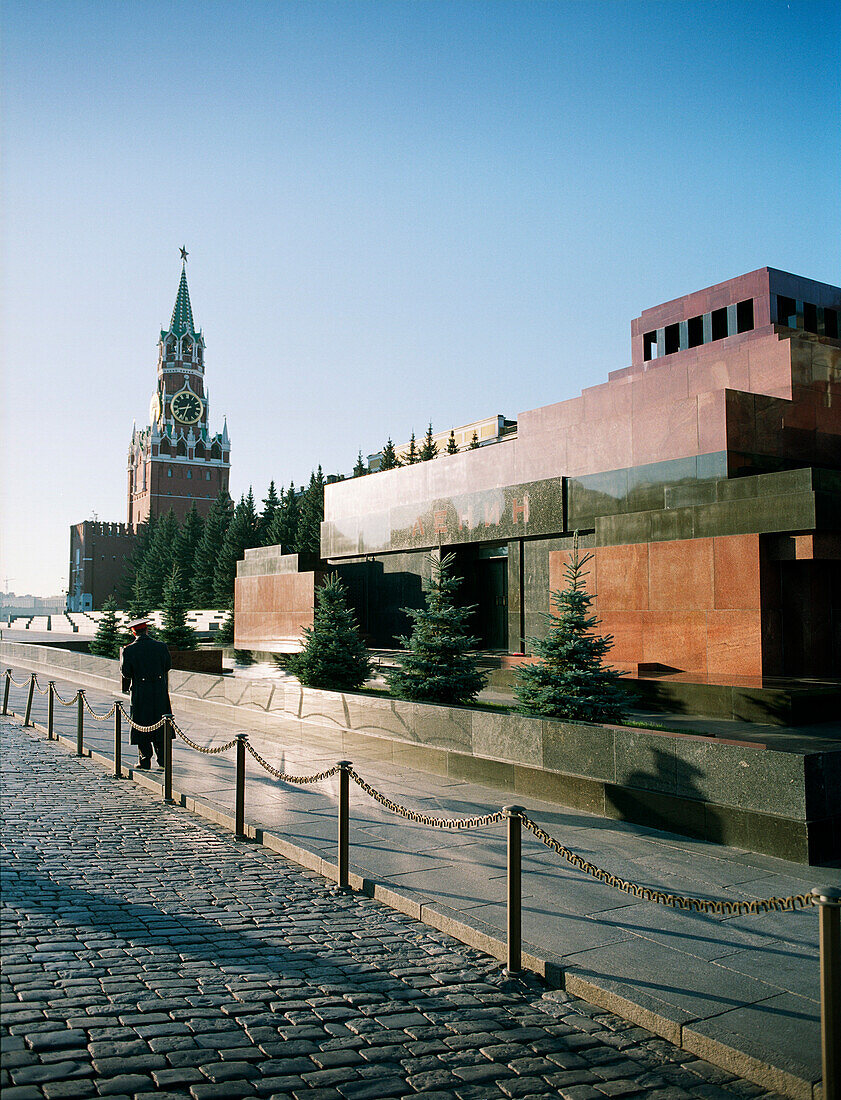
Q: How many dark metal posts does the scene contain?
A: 10